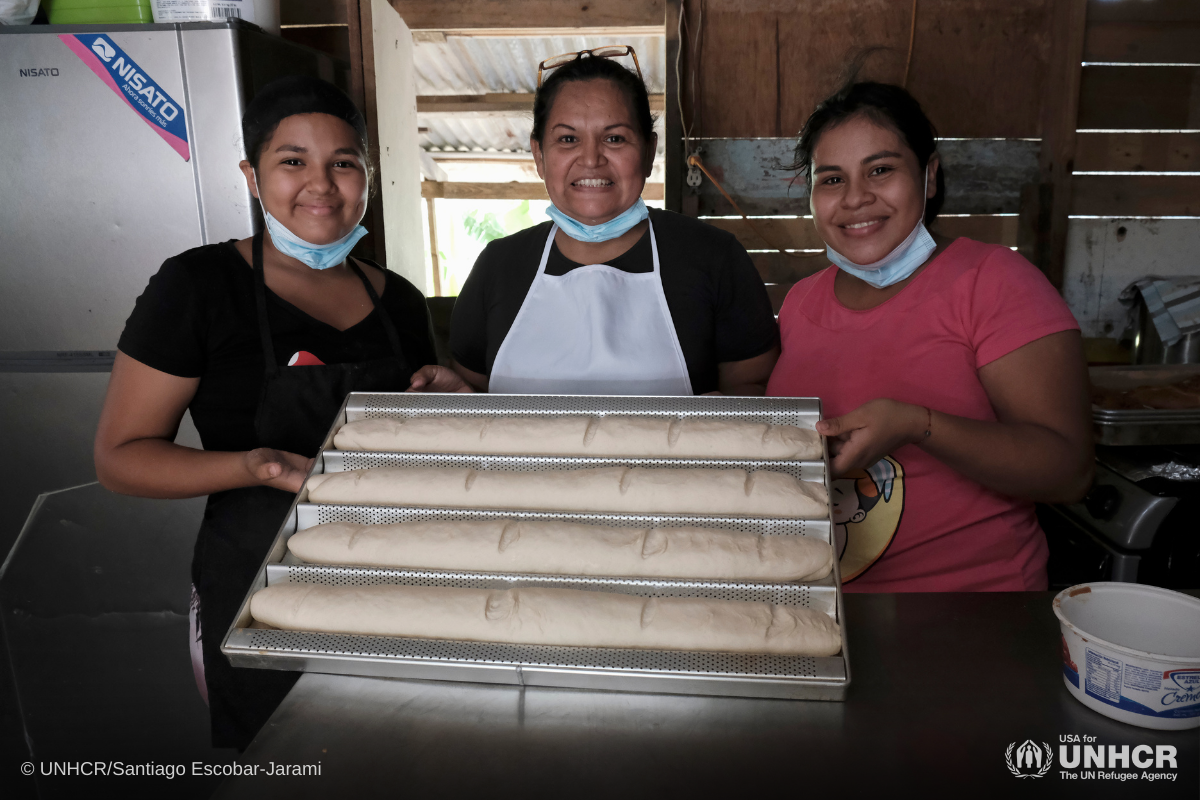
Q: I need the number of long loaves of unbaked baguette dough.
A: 4